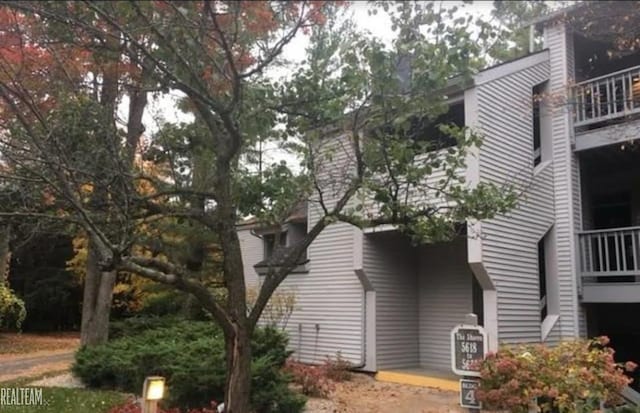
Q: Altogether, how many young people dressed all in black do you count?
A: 0